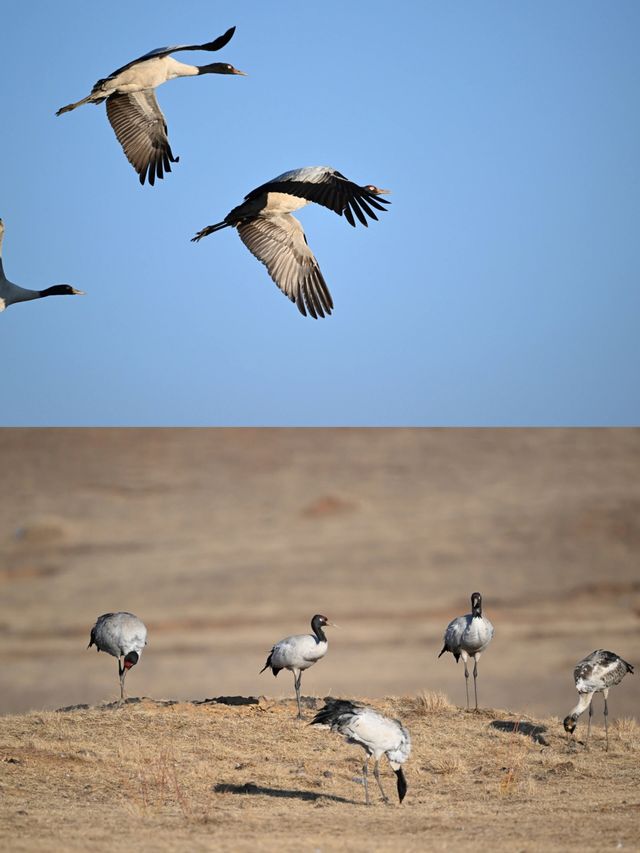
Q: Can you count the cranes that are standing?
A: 5